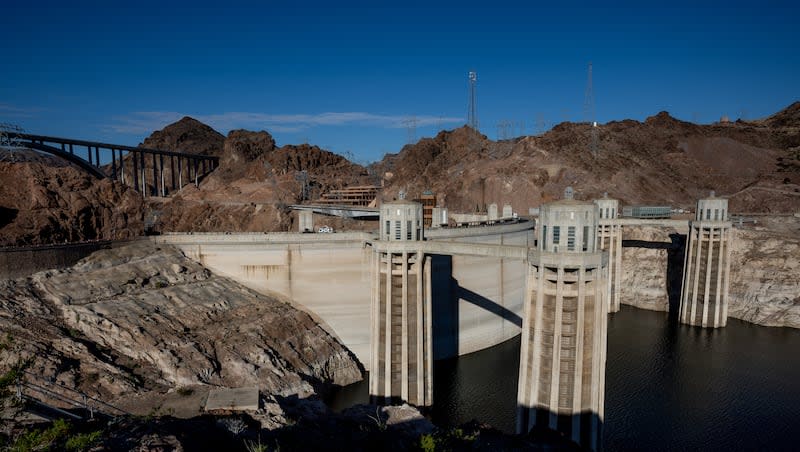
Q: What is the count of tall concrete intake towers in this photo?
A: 4